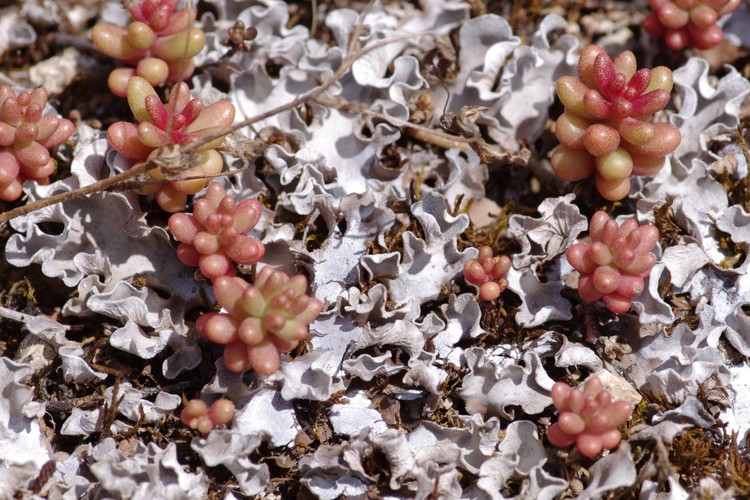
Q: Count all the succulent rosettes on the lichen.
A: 11